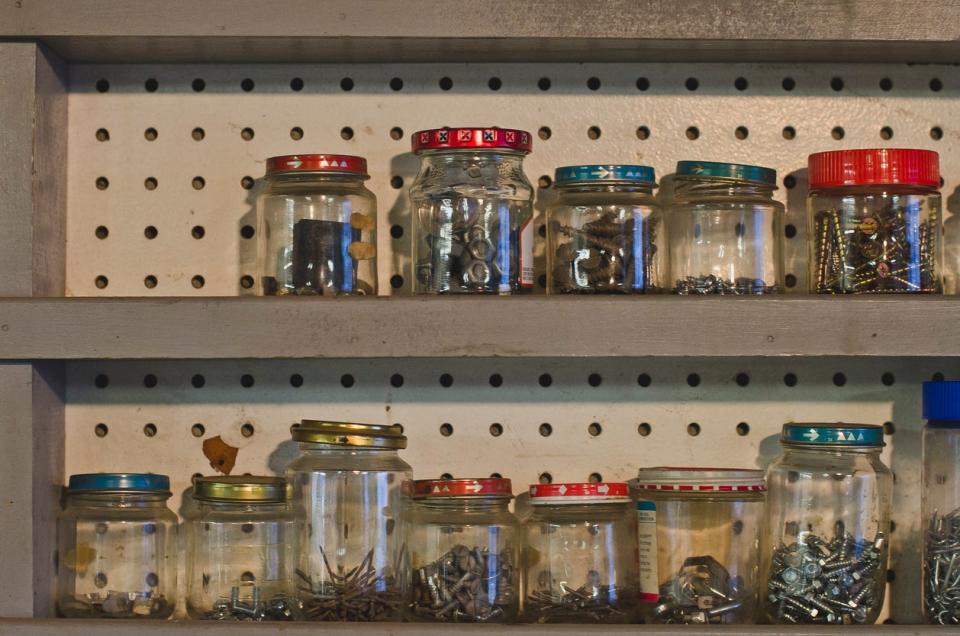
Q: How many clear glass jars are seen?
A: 13